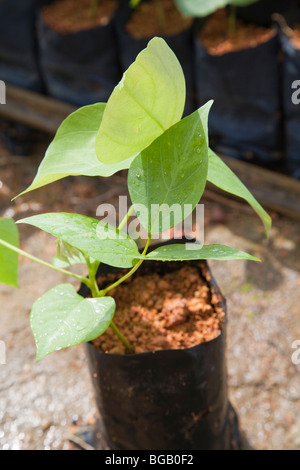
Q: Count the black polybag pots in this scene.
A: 6